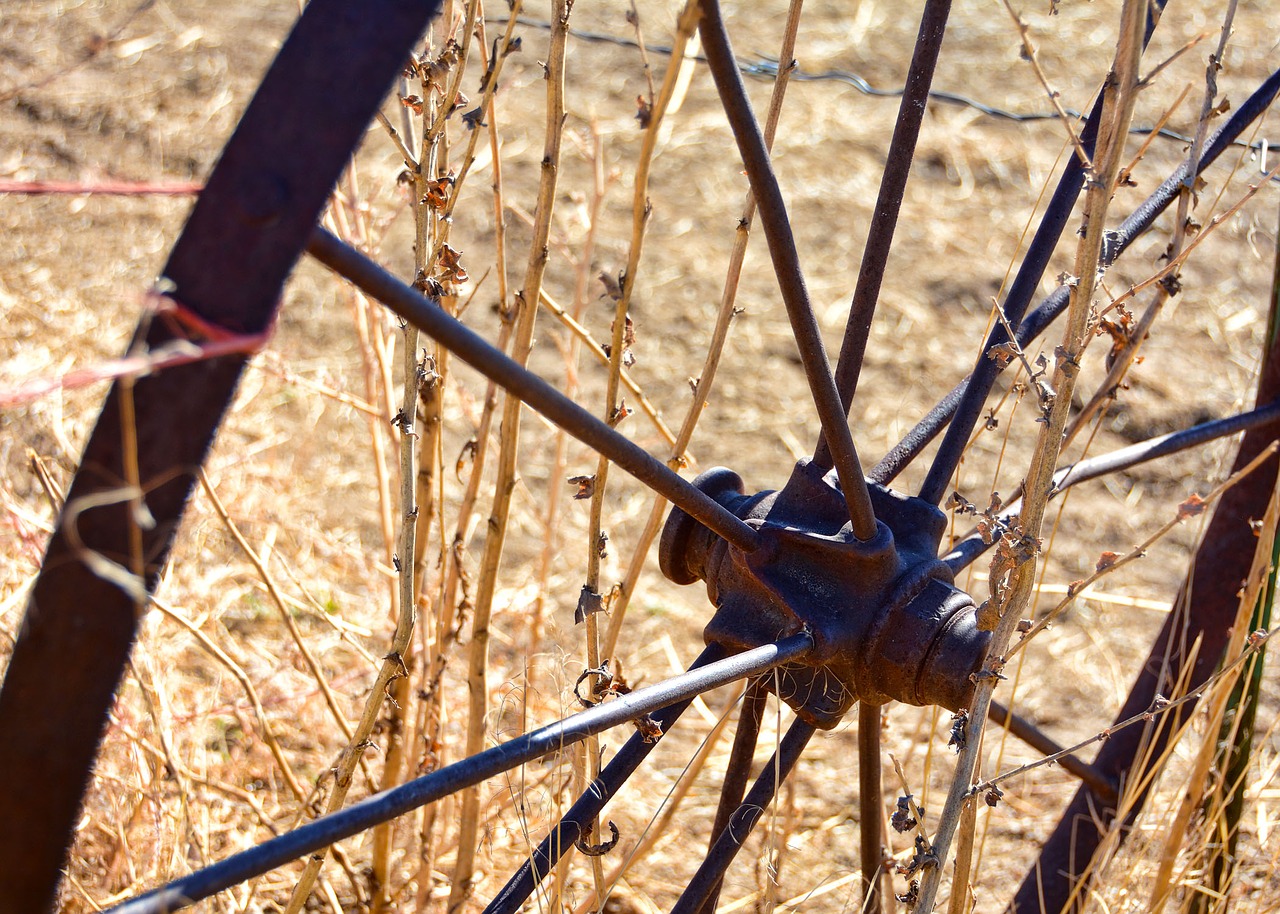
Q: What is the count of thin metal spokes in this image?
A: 12